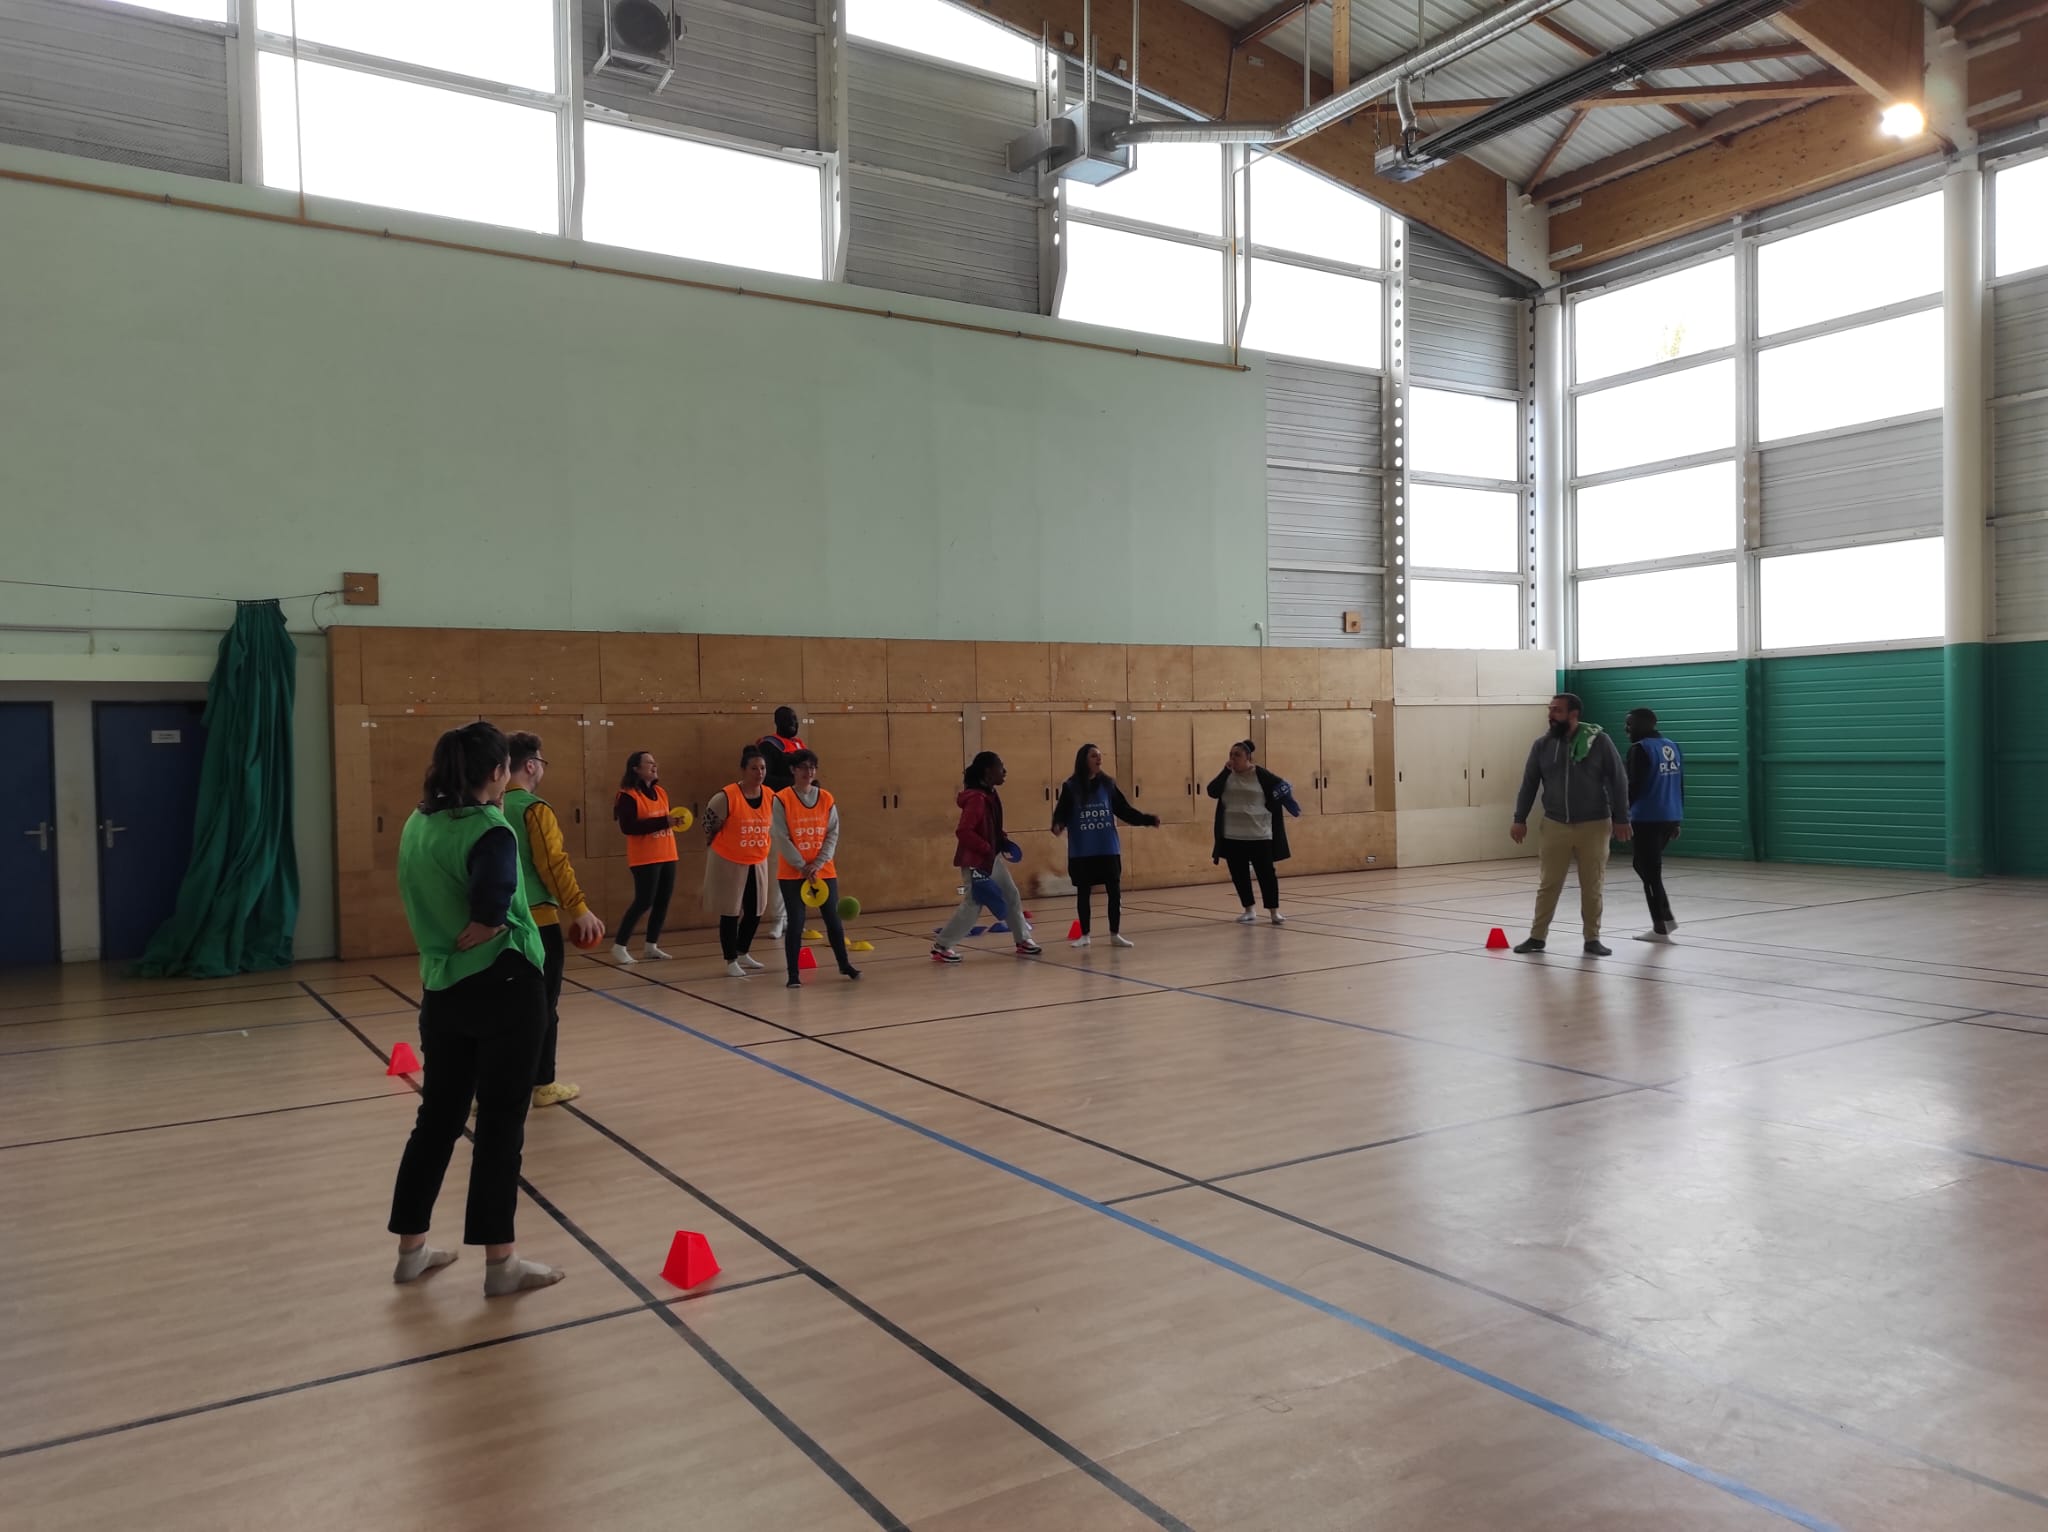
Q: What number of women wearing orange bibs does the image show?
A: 3